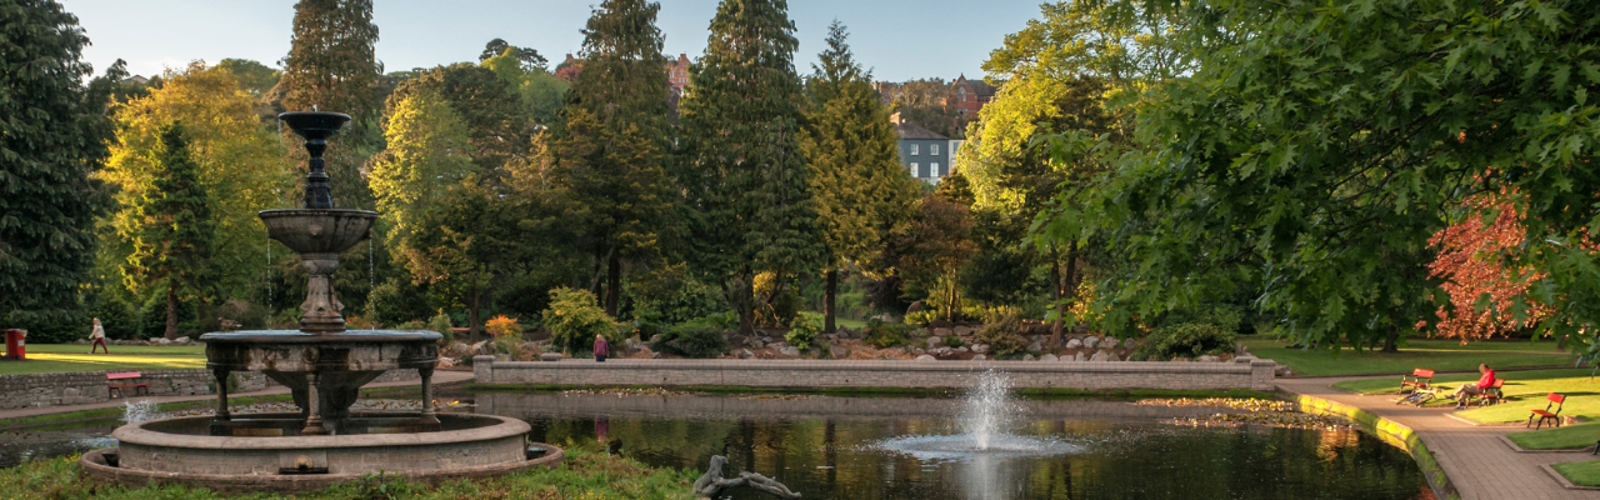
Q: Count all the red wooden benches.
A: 4